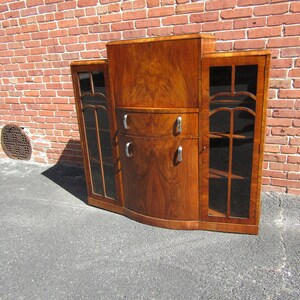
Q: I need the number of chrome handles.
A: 4